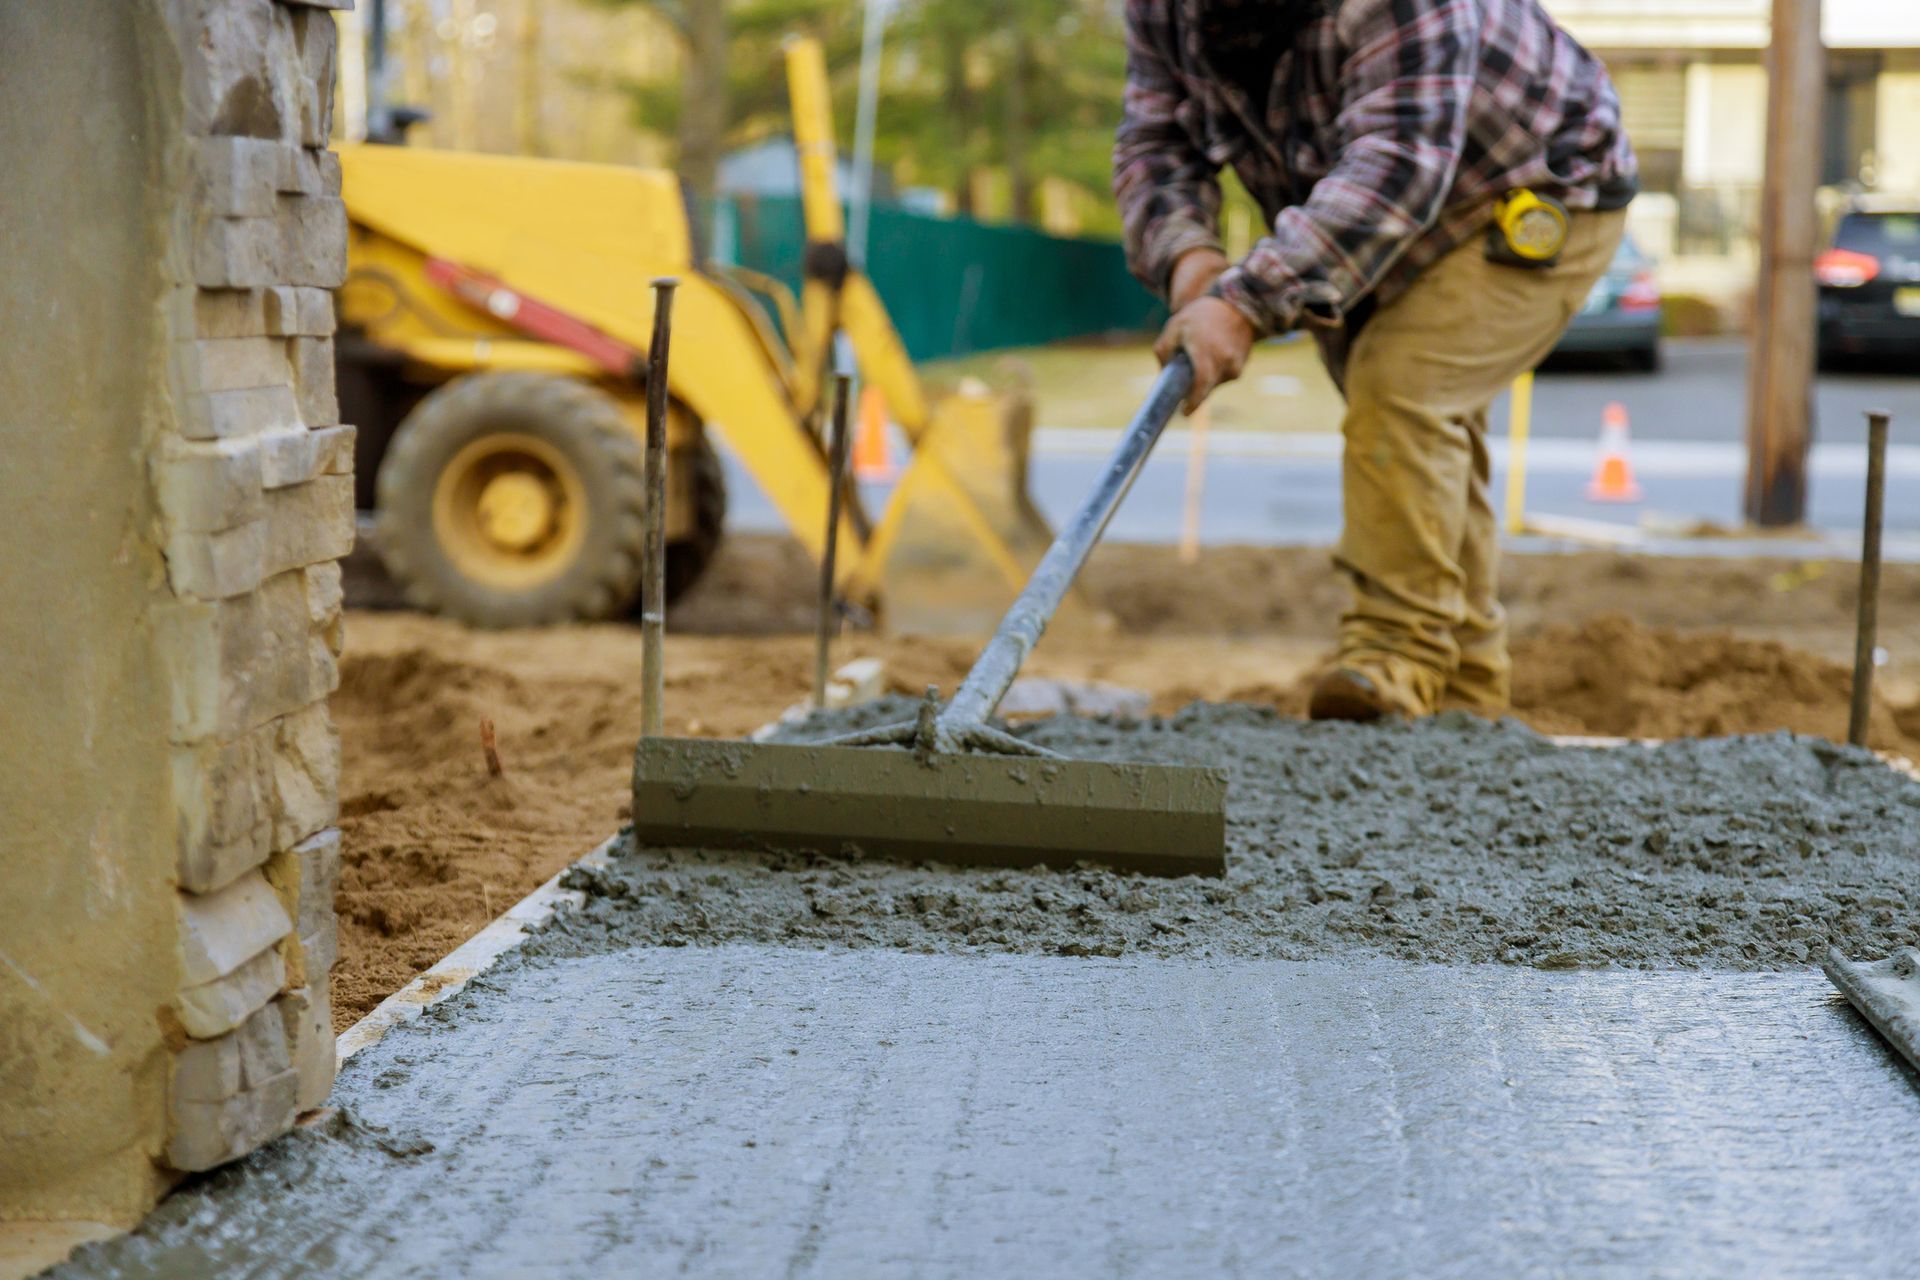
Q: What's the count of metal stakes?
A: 3